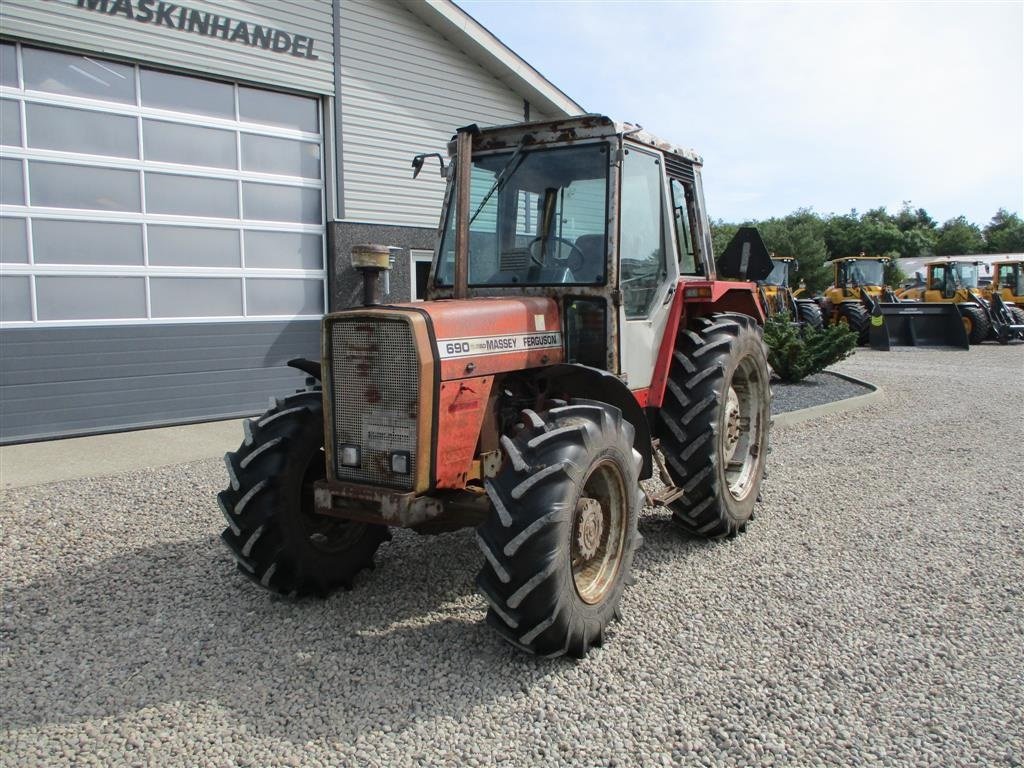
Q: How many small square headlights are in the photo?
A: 2